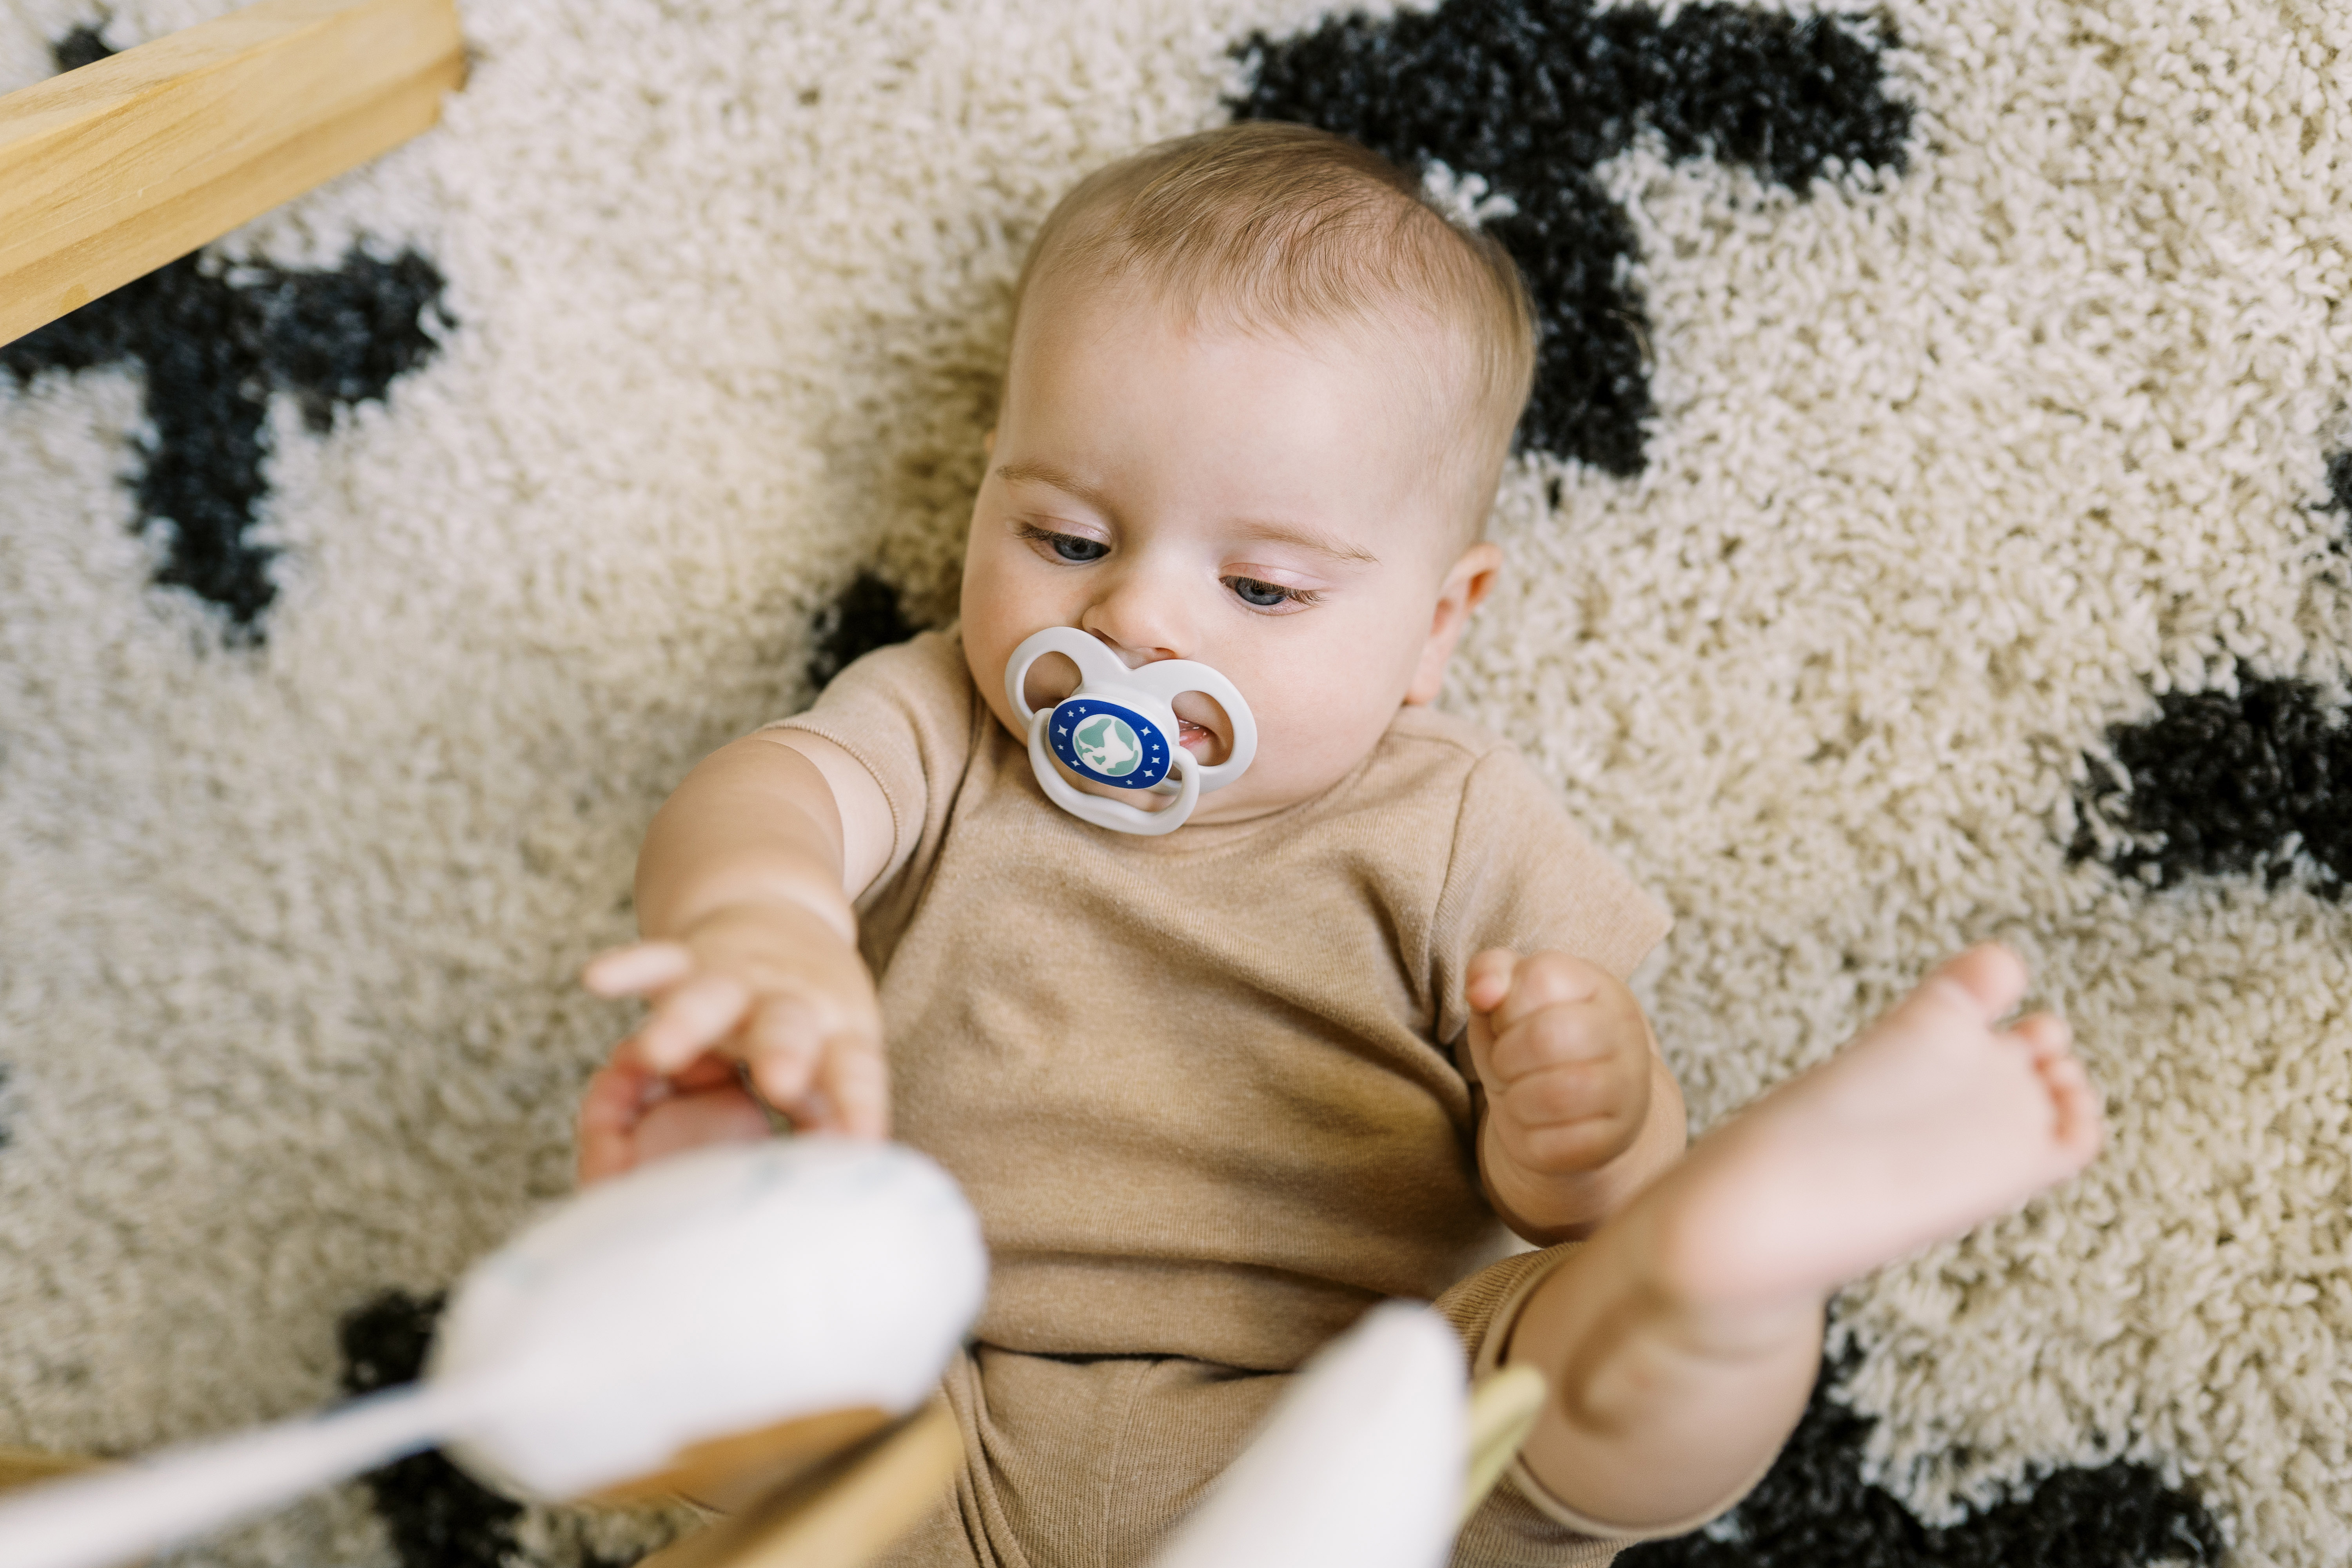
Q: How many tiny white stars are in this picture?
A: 10